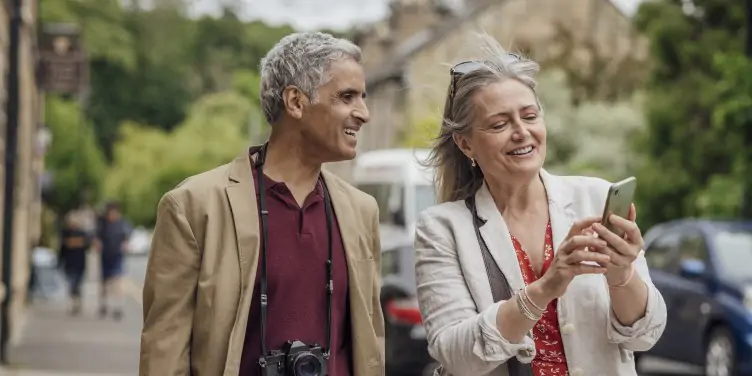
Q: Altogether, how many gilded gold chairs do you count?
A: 0